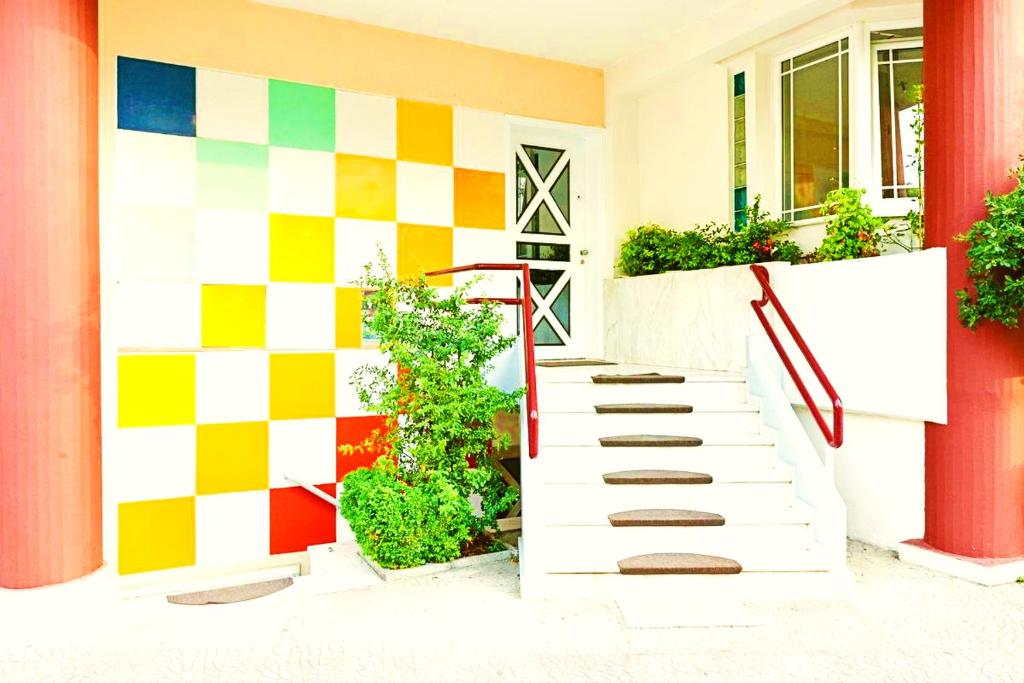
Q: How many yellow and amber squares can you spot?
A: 11